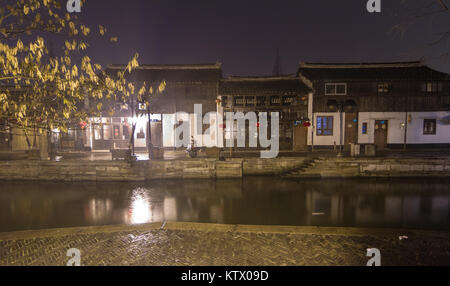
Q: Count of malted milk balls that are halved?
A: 0